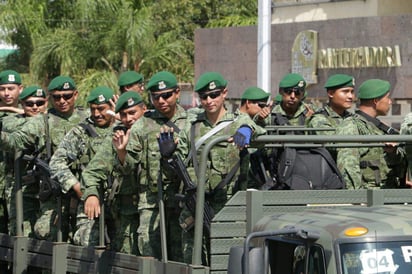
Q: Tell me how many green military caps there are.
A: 12